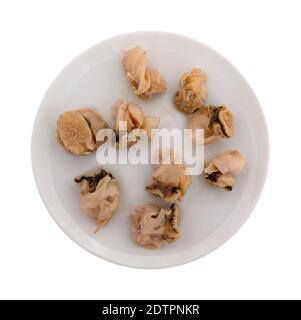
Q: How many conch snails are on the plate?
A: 9